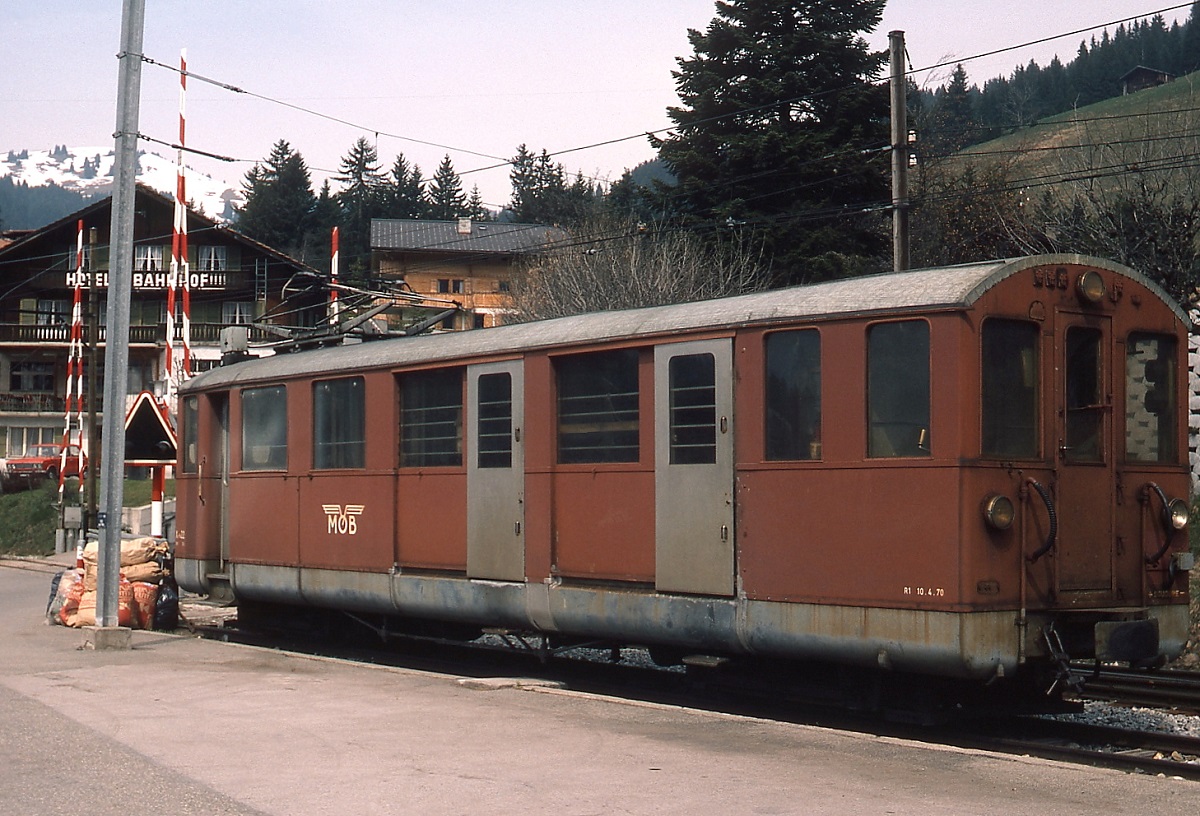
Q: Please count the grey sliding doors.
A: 2